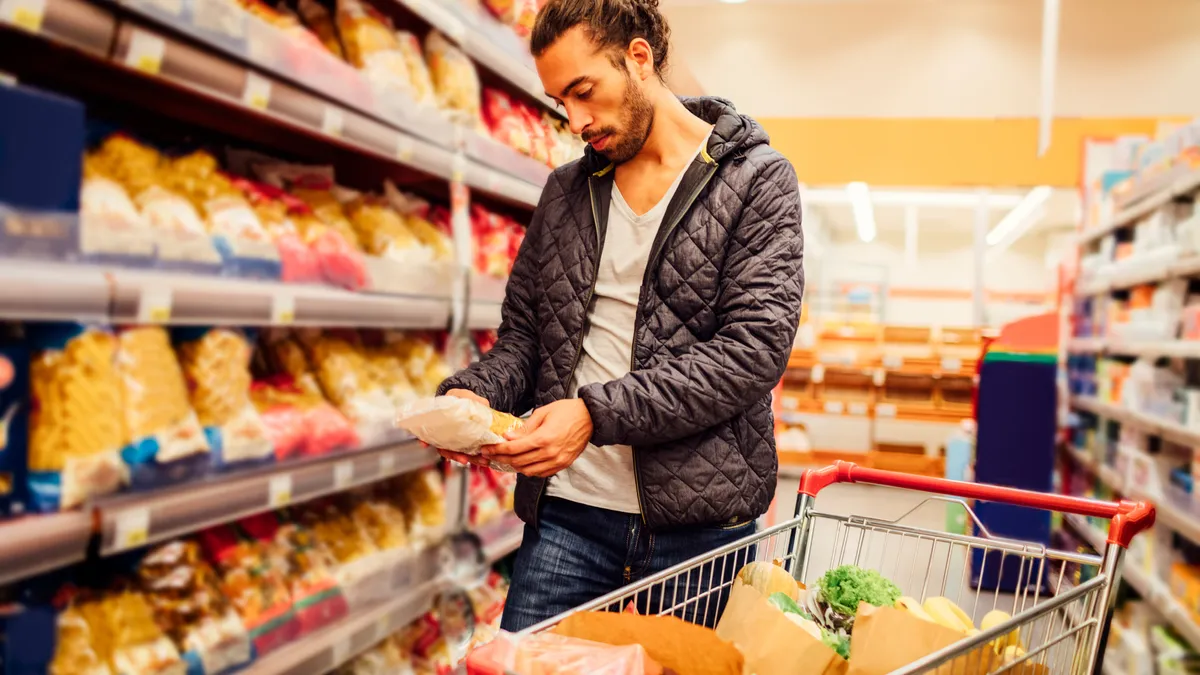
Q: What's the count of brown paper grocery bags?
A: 3